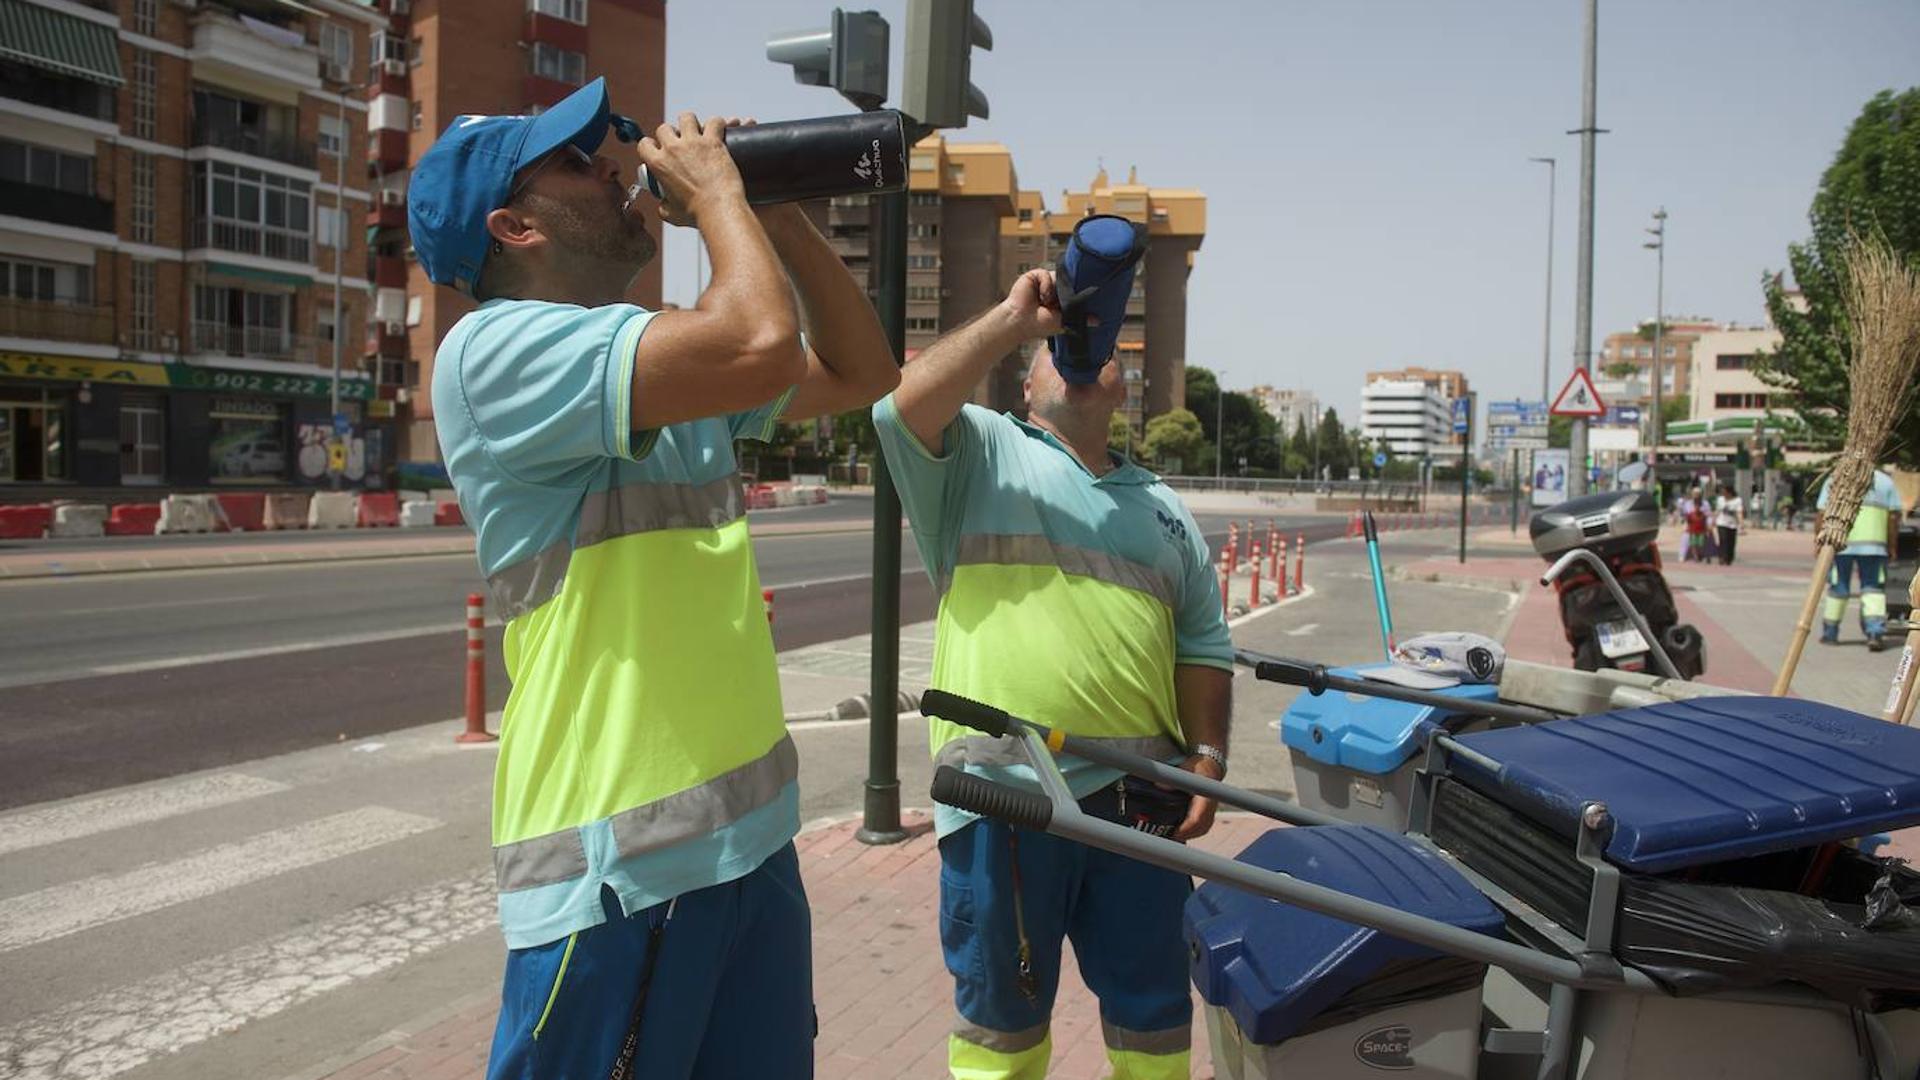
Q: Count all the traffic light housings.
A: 2